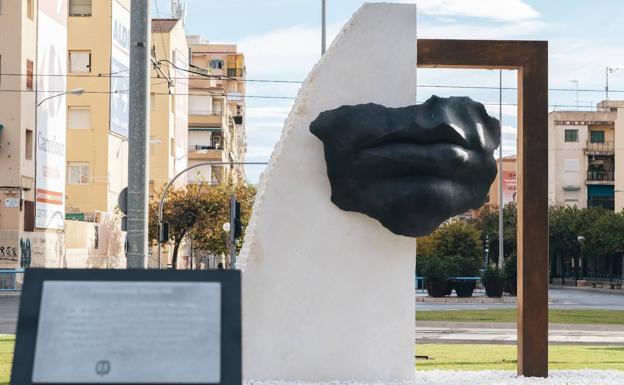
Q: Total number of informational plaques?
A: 1